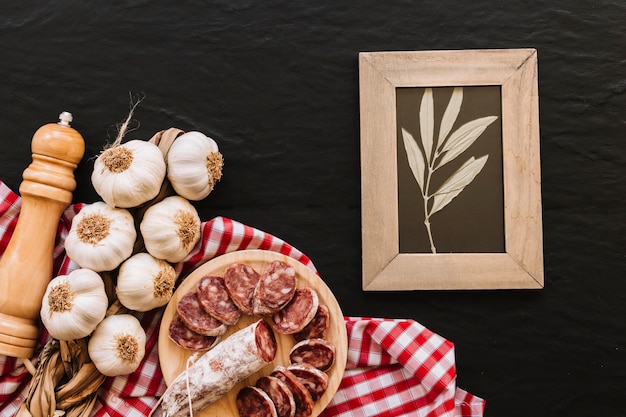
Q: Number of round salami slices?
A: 12